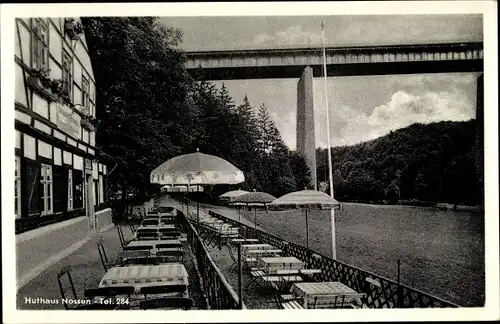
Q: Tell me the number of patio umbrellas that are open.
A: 5